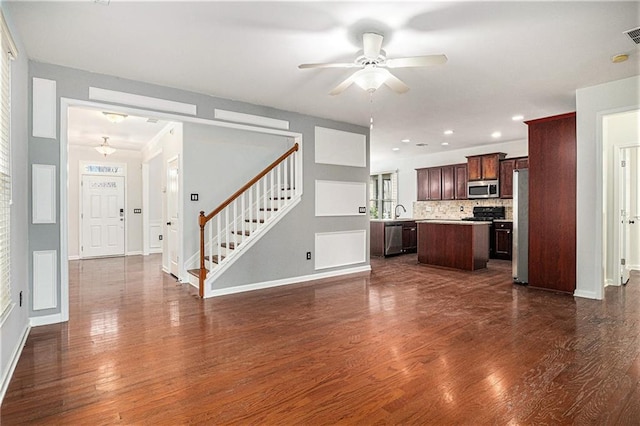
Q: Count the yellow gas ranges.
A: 0